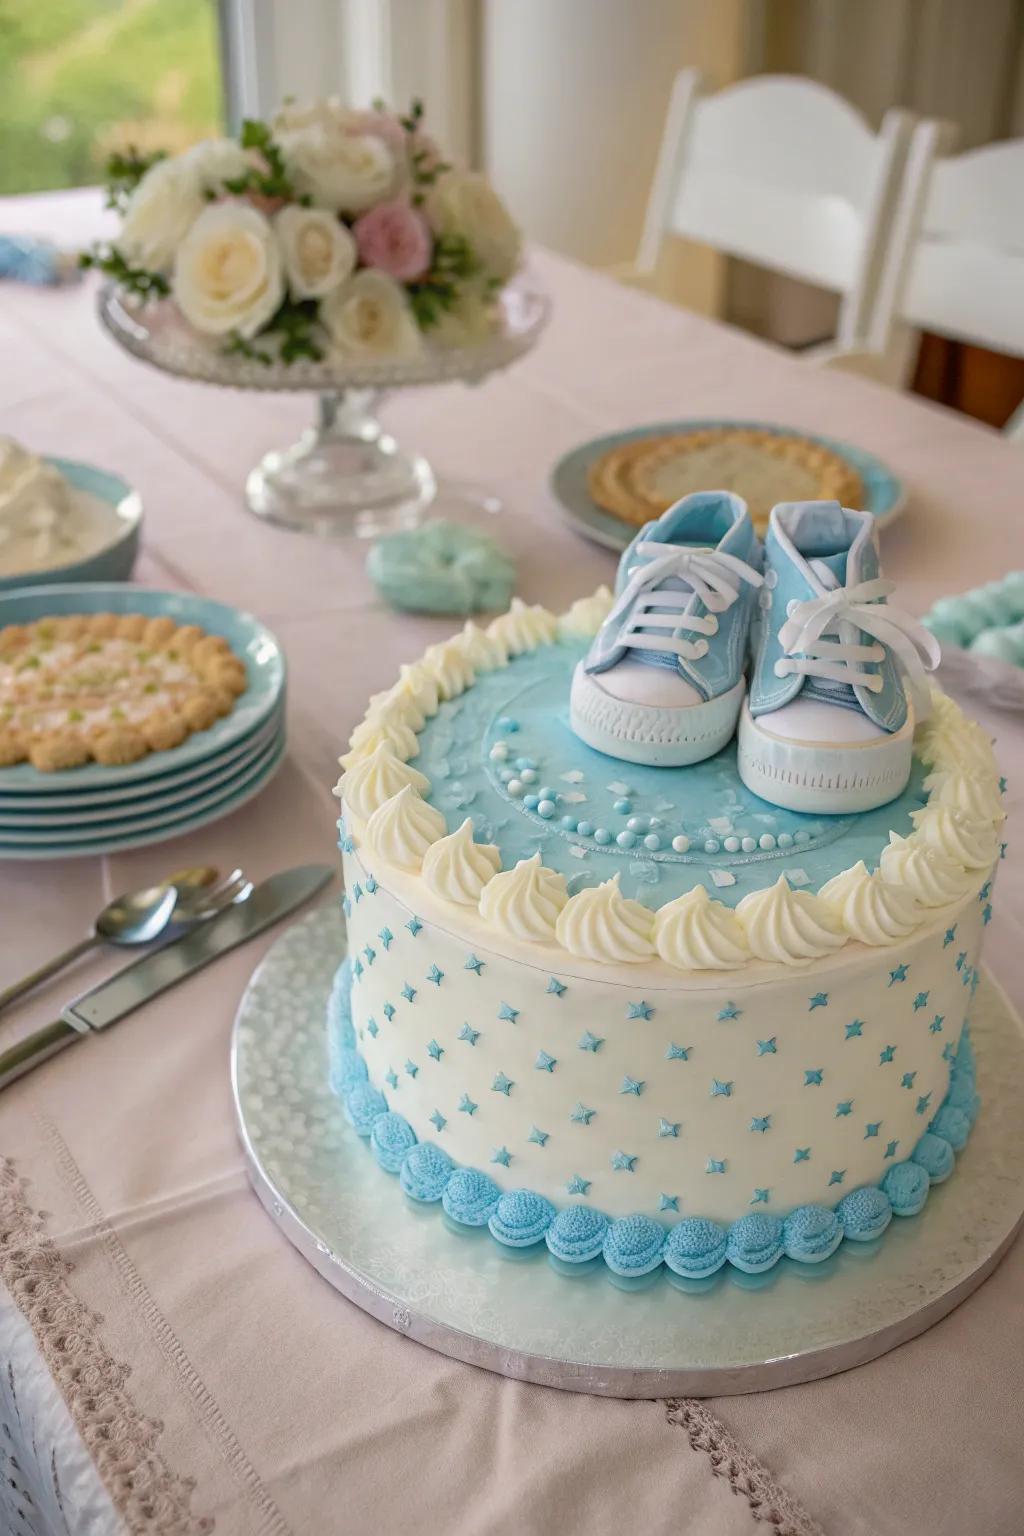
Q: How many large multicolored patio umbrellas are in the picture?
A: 0